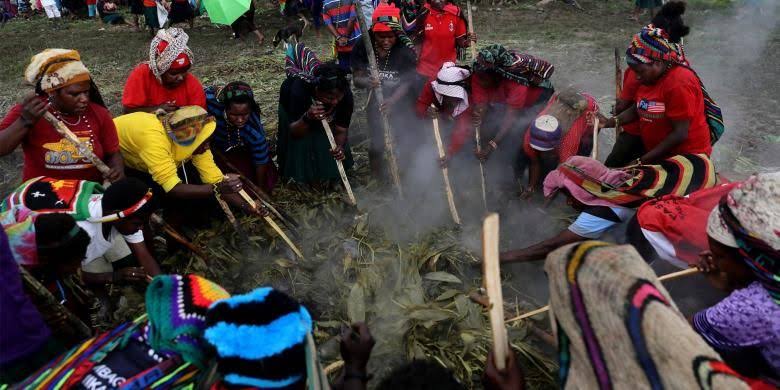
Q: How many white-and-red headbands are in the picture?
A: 1